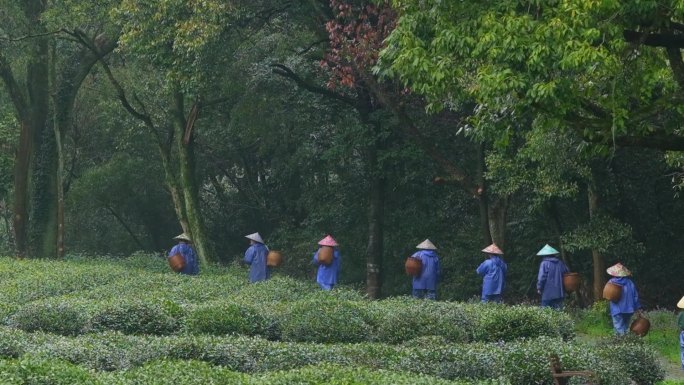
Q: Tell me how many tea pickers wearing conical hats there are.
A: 8